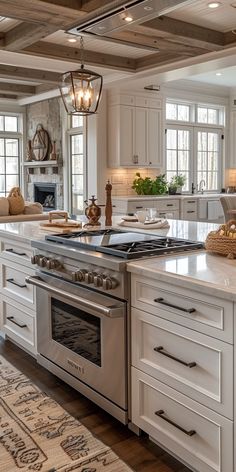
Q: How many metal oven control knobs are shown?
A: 7